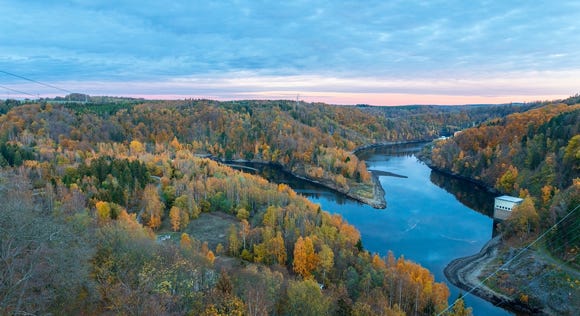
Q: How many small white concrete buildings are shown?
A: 1